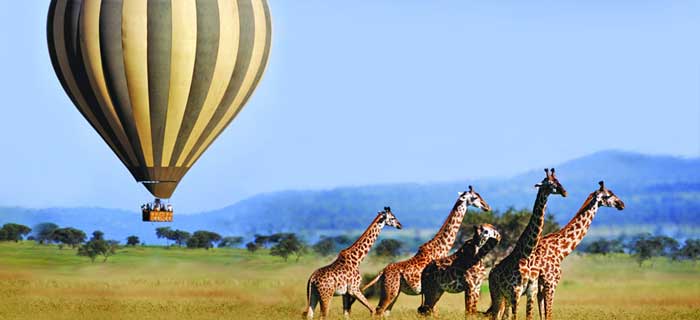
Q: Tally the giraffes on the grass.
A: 5